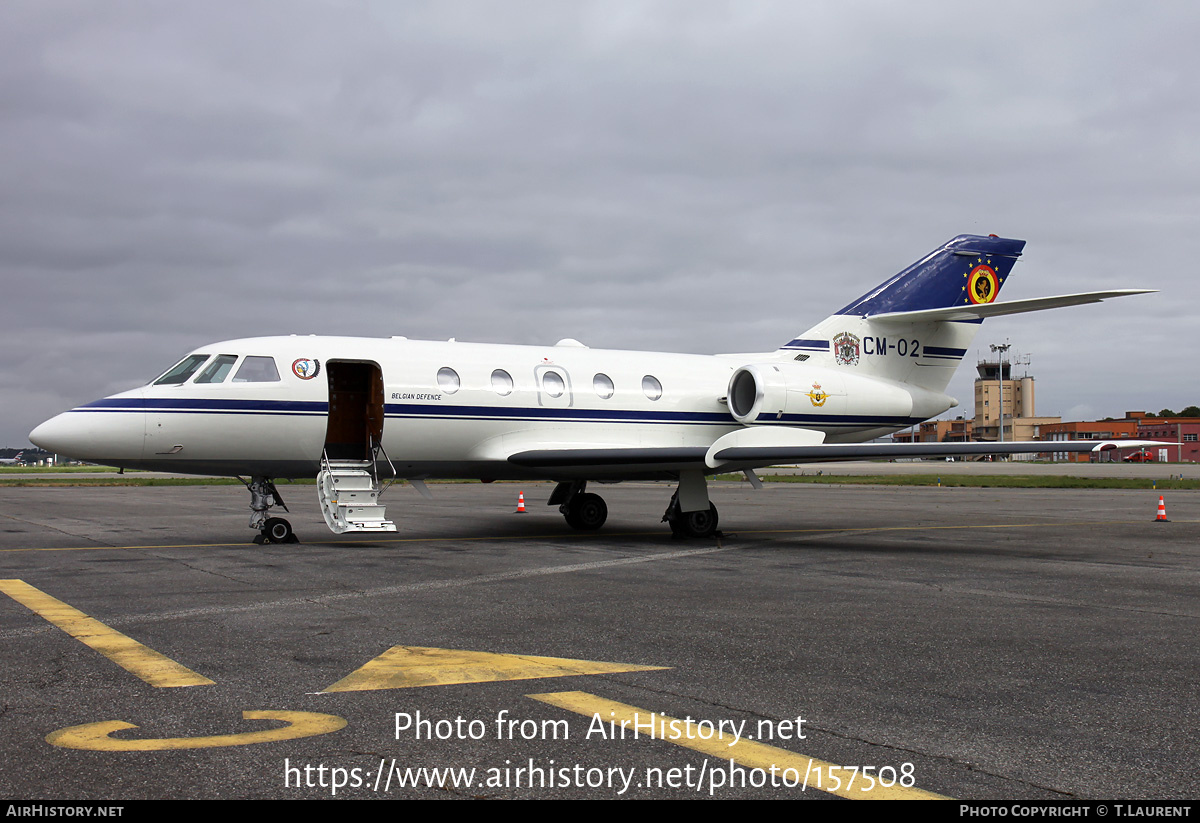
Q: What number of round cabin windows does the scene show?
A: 5